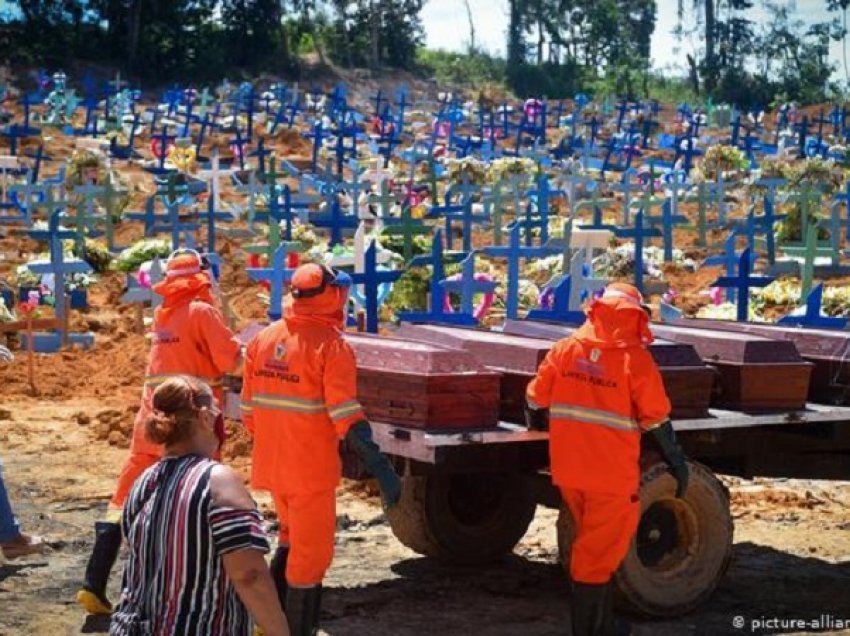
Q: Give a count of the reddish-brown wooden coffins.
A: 5